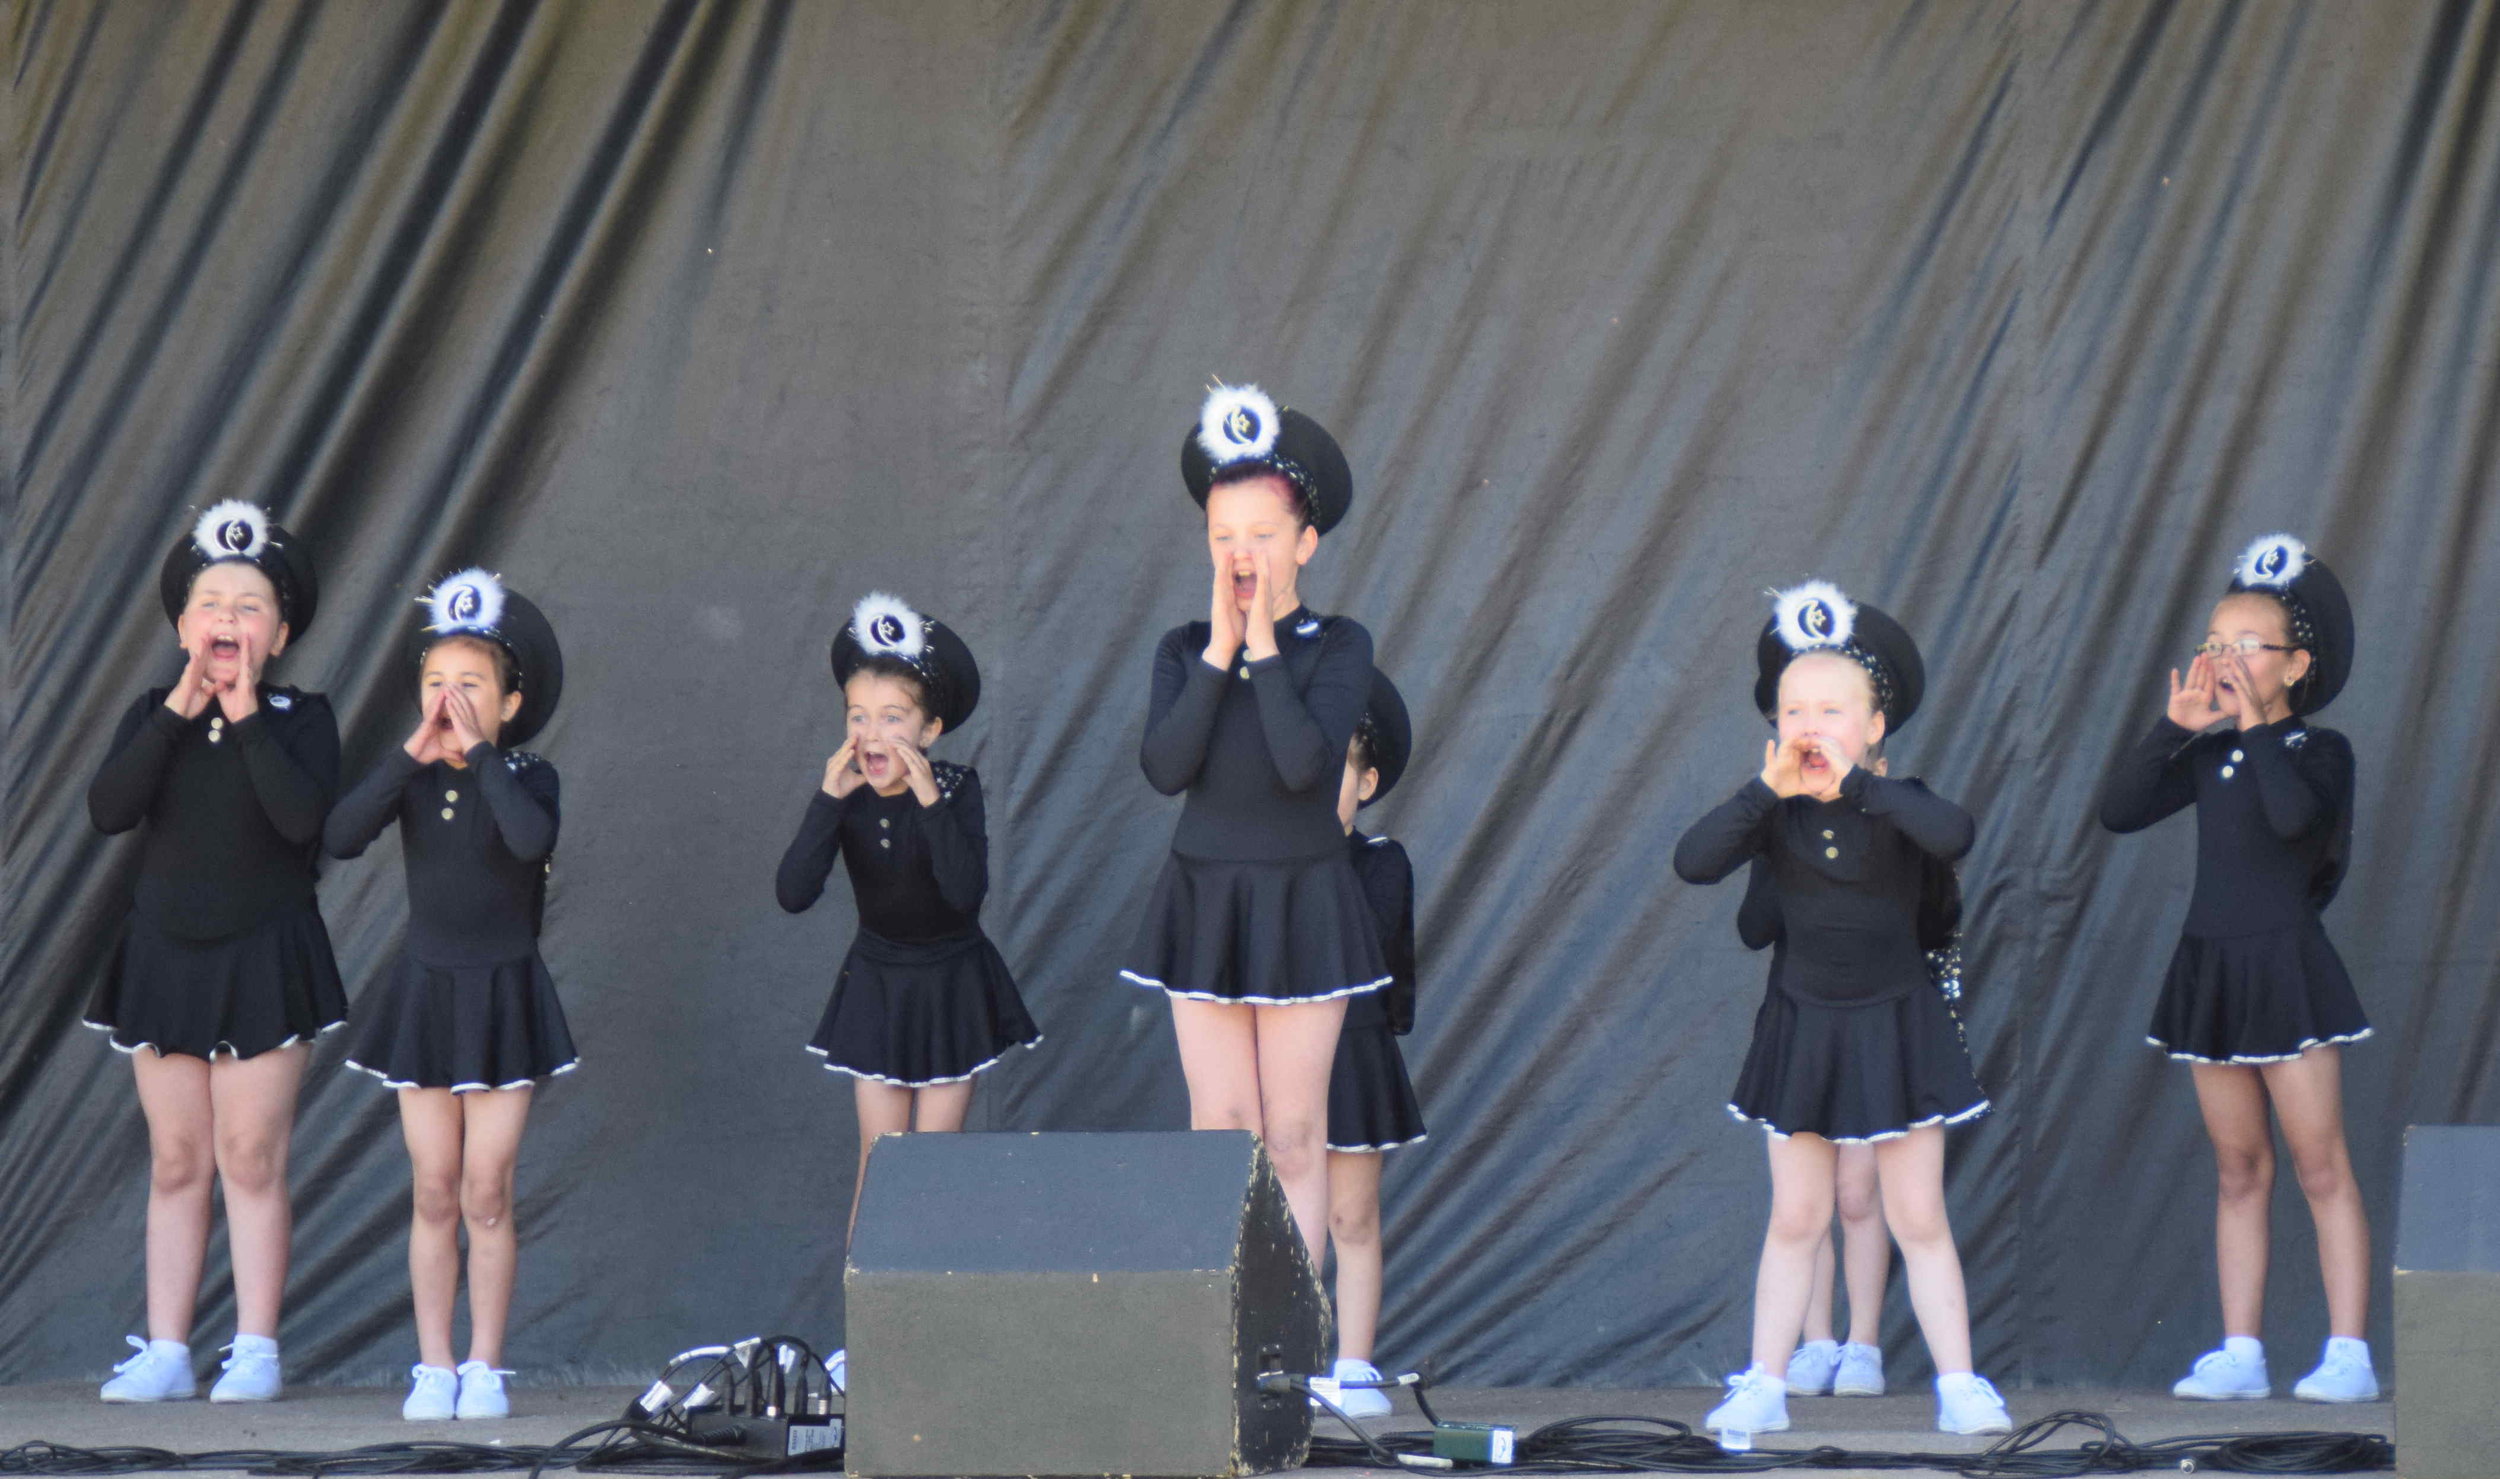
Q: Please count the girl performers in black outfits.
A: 8